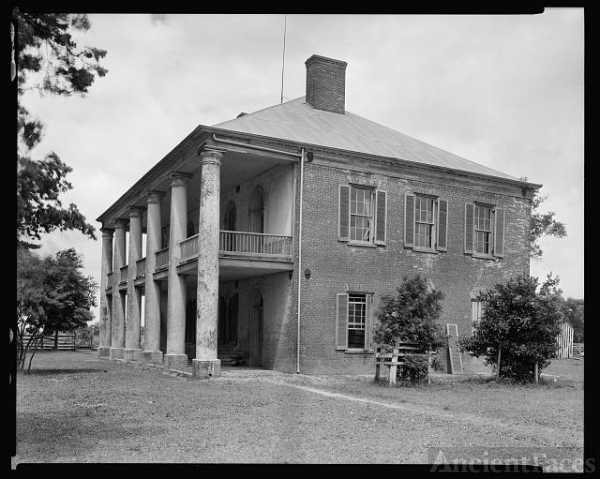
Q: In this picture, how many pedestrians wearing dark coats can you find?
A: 0